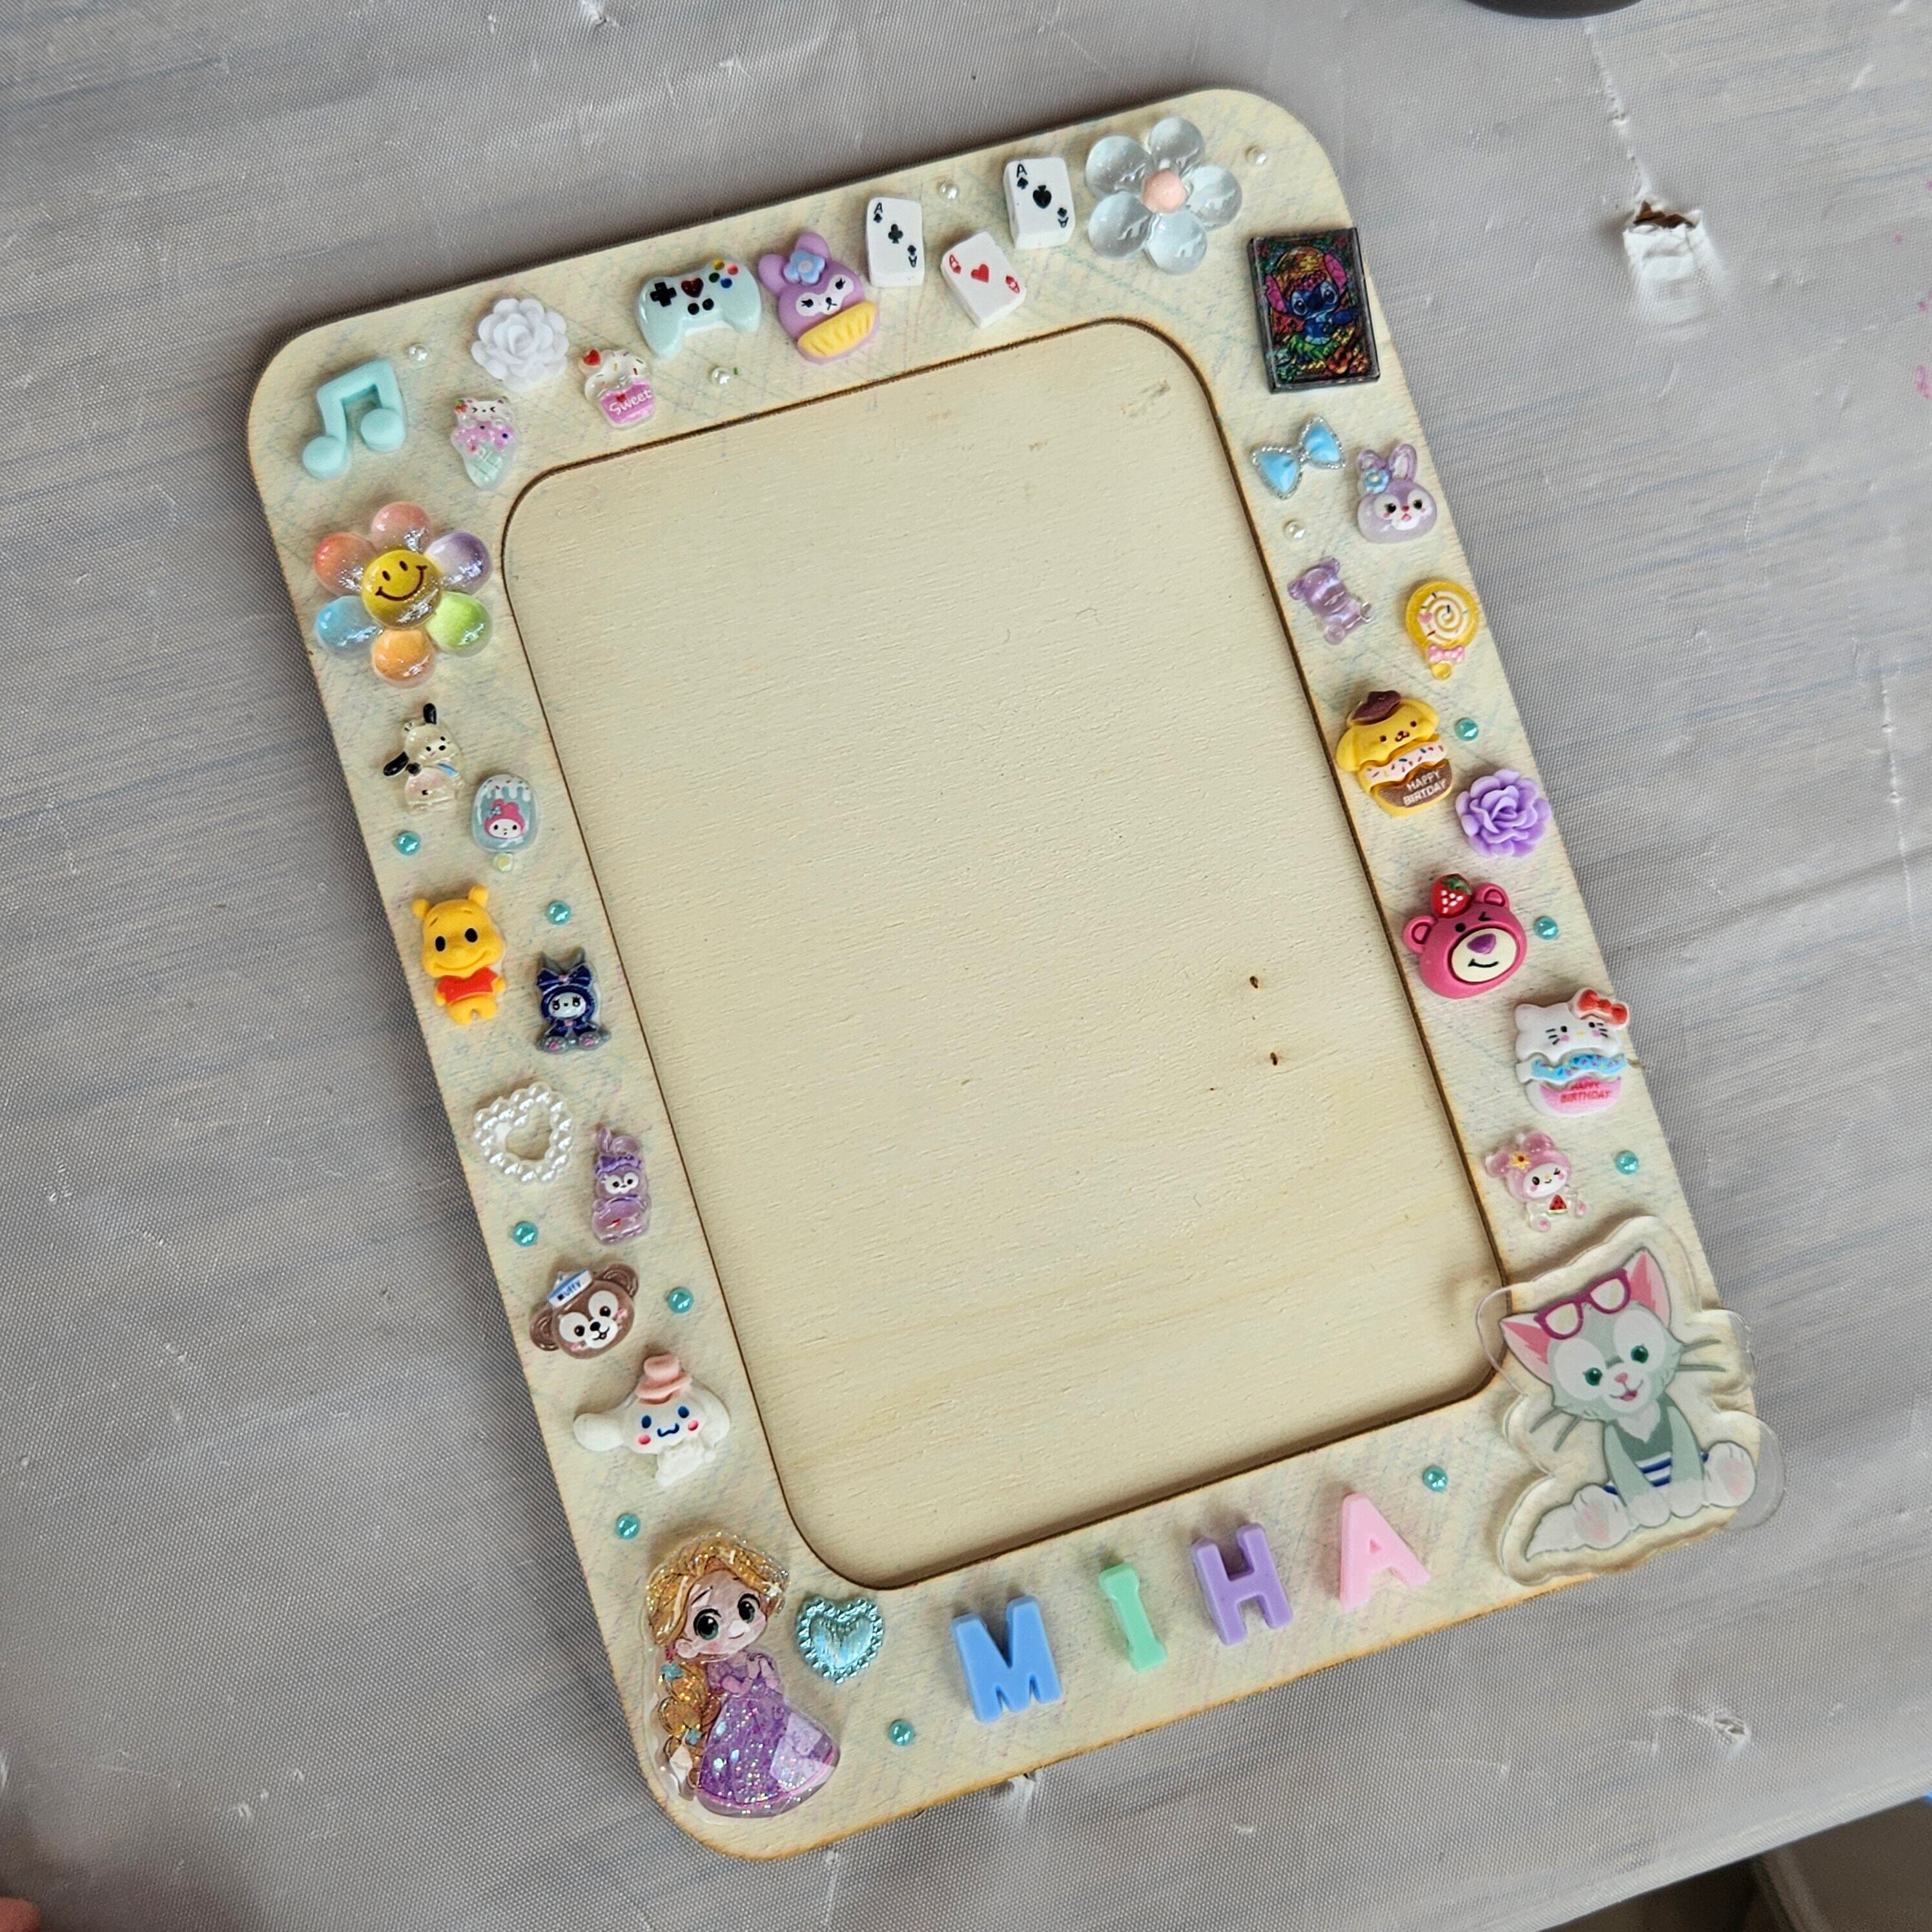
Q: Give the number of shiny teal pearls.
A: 10